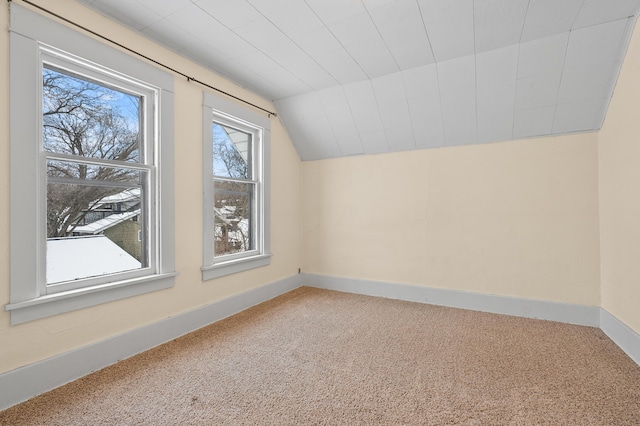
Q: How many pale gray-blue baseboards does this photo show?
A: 3